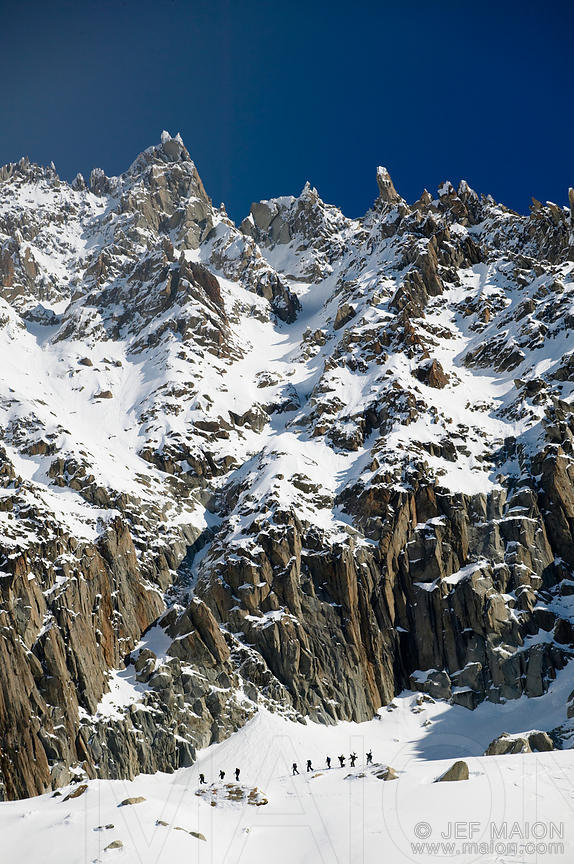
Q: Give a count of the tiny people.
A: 9